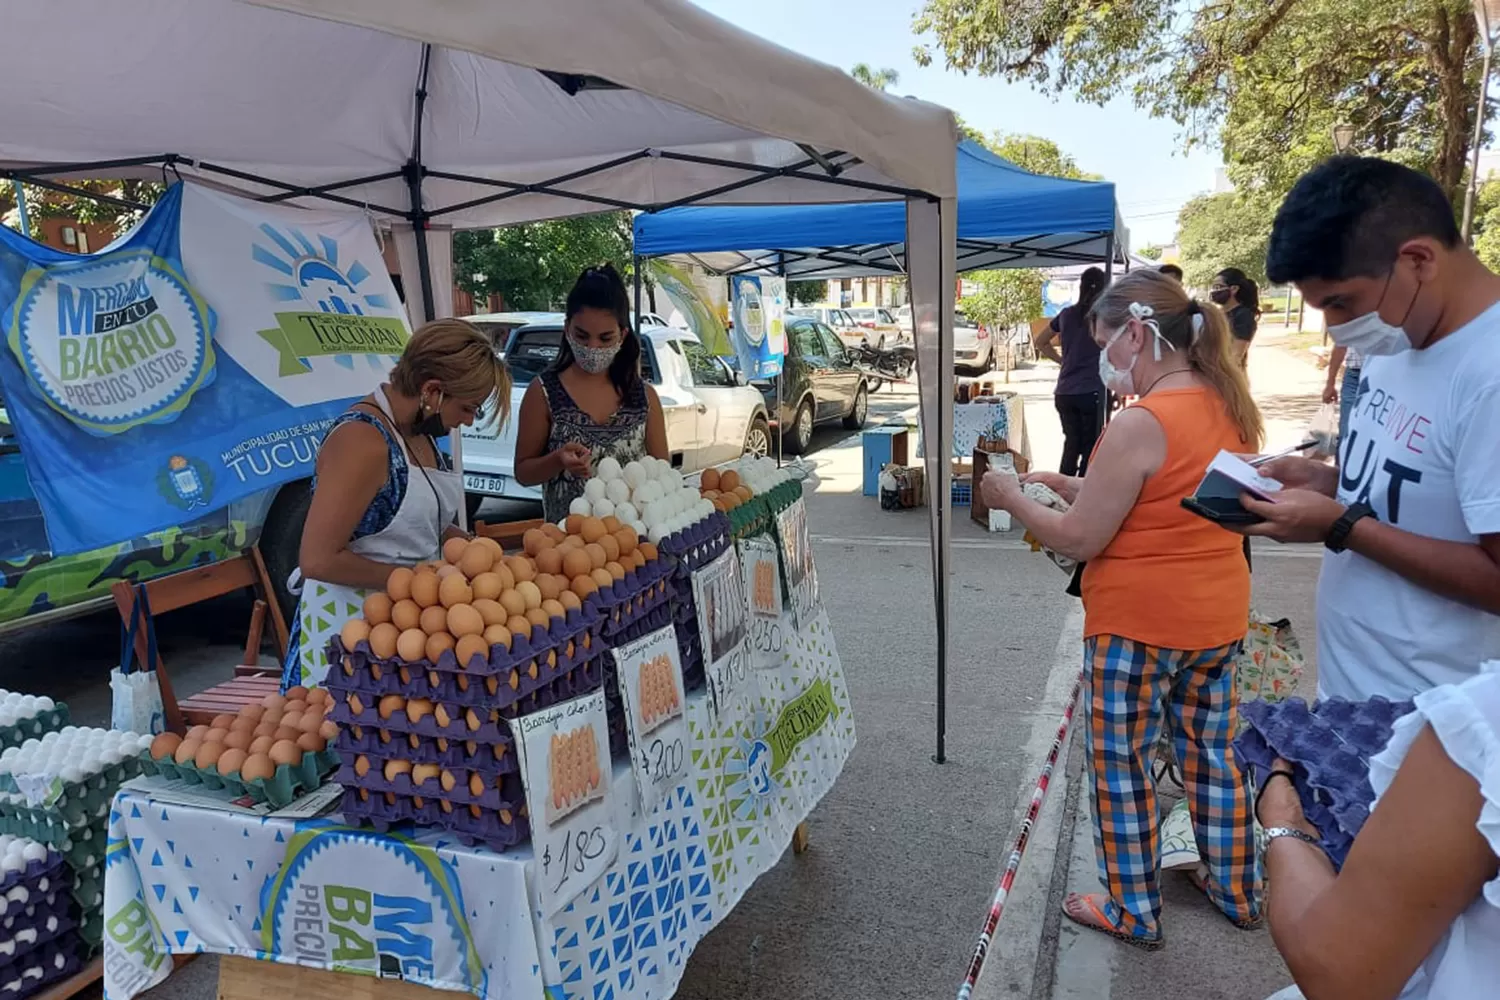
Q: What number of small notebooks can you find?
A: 1